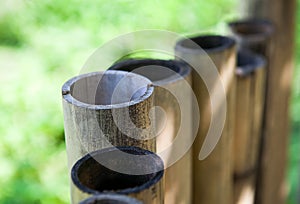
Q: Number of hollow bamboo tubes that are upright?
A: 7